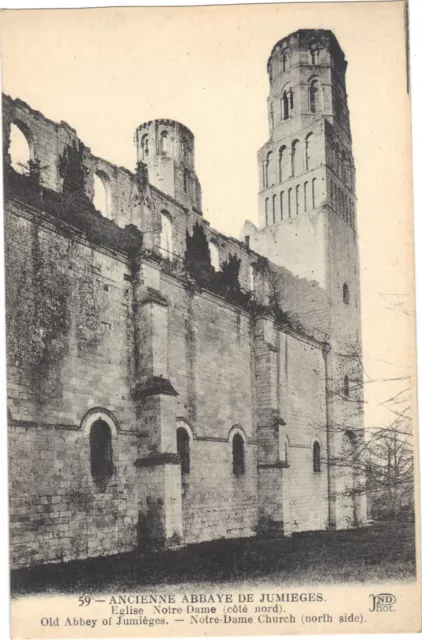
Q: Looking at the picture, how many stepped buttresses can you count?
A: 2